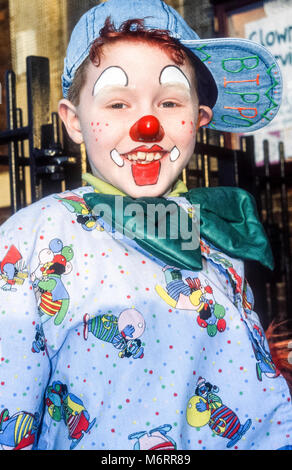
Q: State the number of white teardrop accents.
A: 2